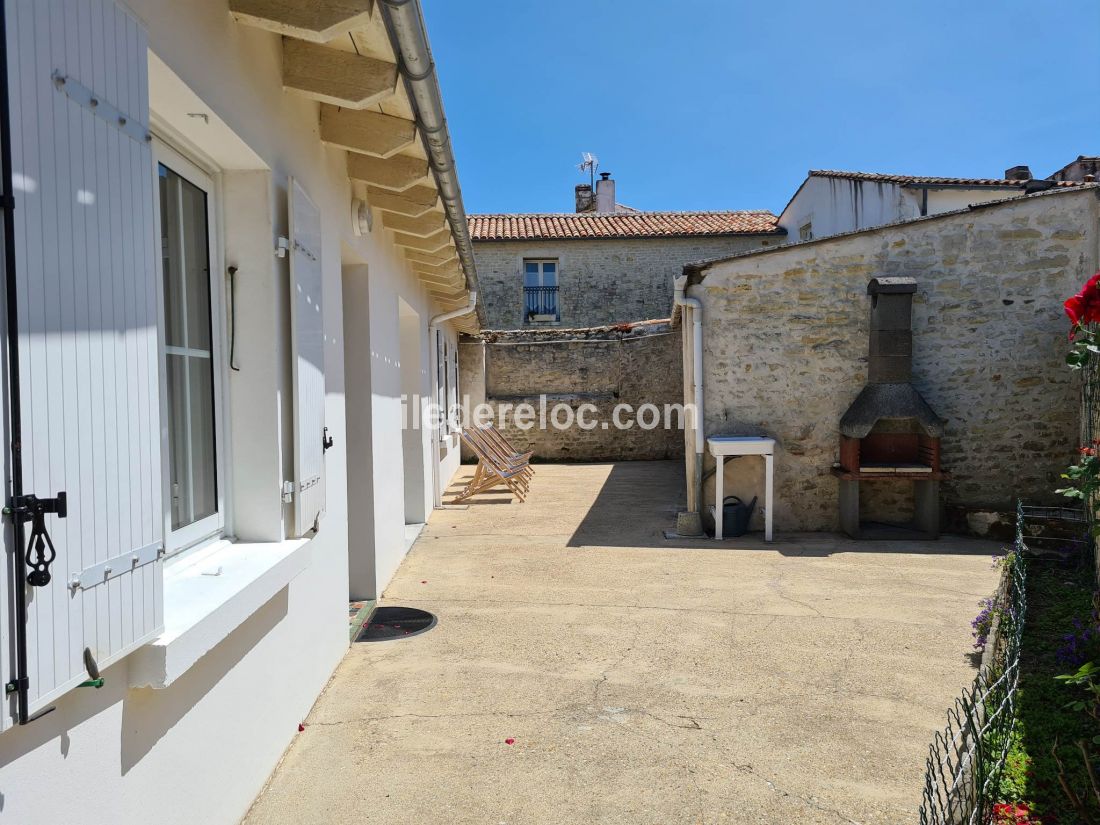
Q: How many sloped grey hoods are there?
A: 1